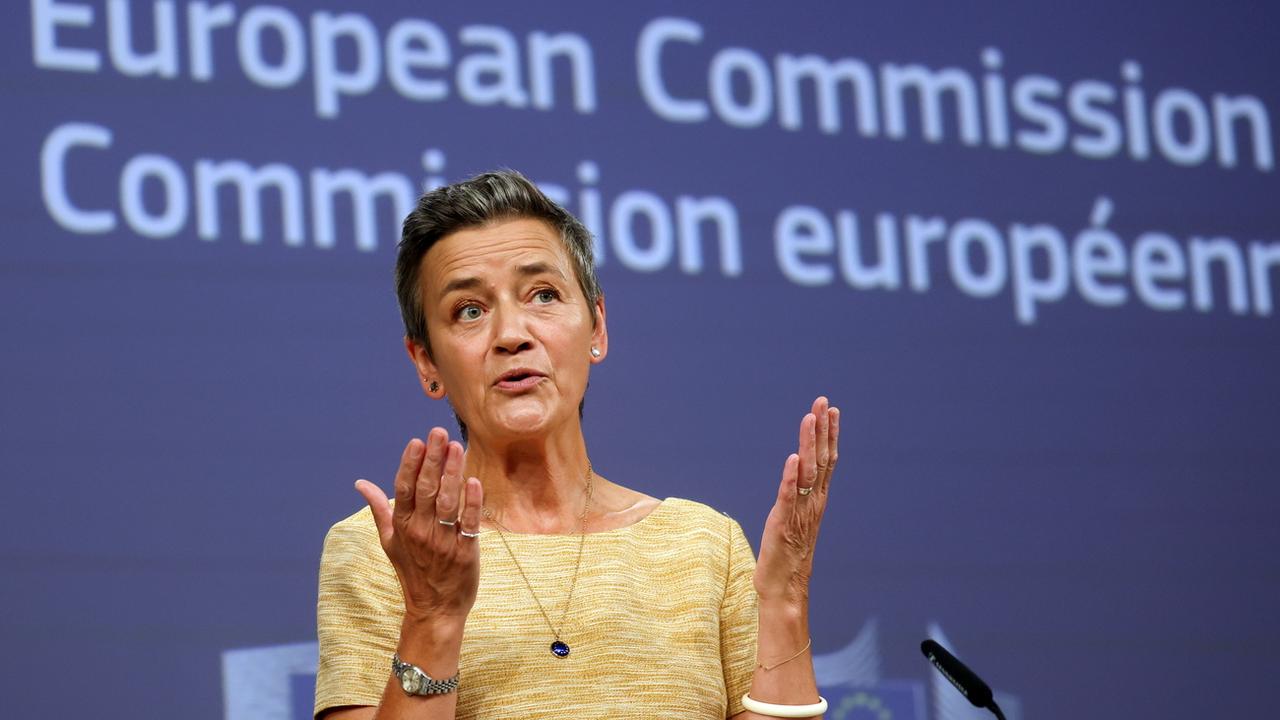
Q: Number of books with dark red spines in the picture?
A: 0